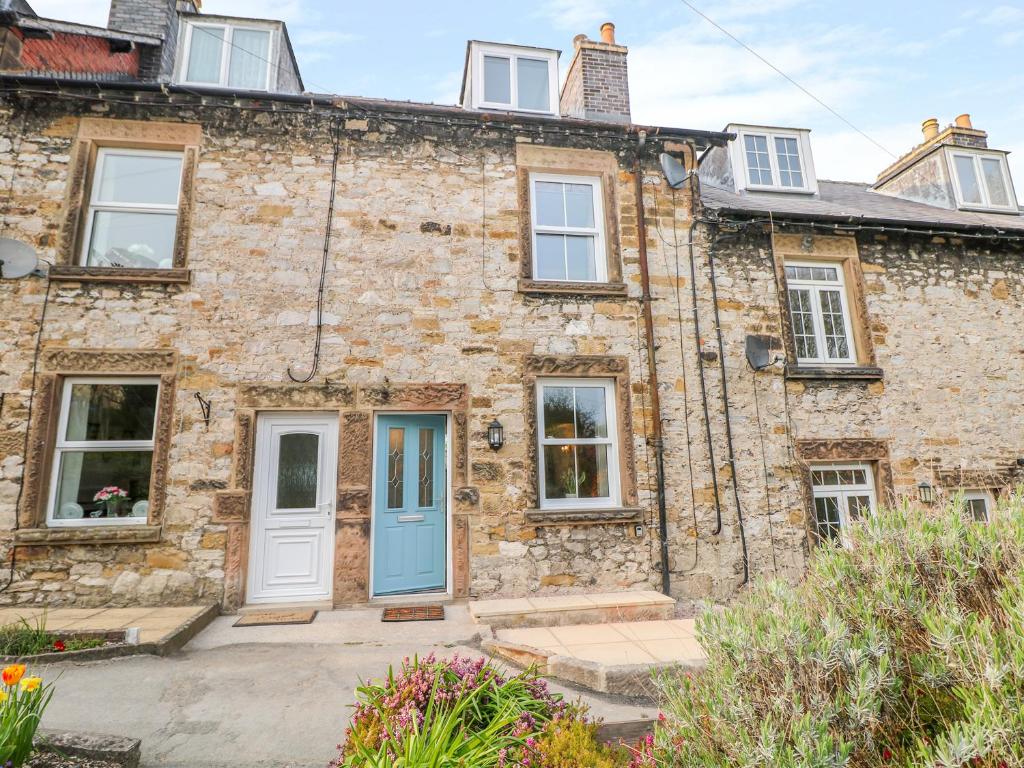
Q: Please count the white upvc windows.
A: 11